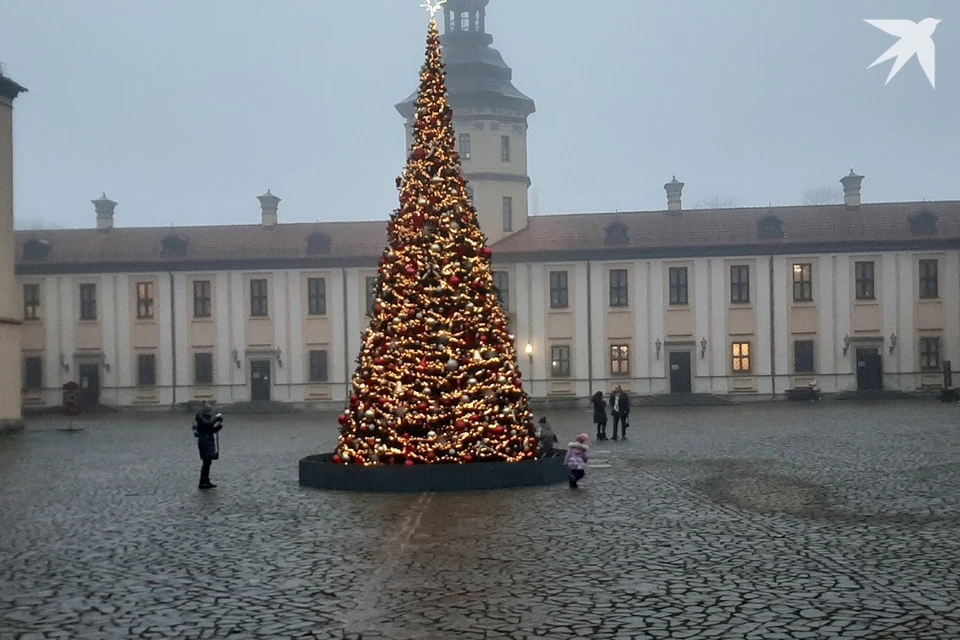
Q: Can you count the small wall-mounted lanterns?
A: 9